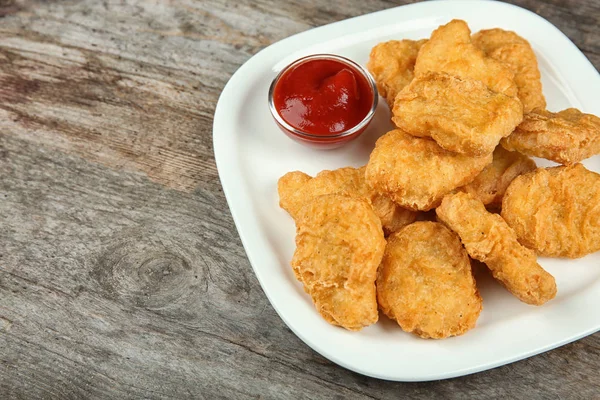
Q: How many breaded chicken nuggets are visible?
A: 12